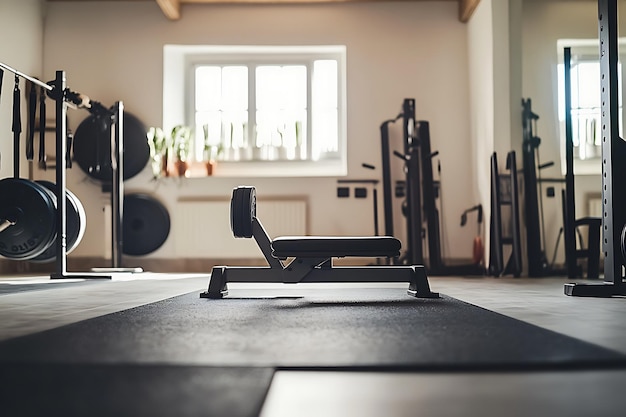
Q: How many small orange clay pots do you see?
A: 3